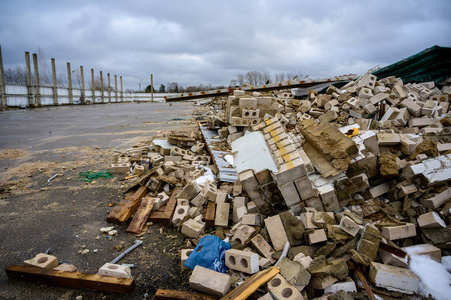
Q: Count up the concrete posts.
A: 12